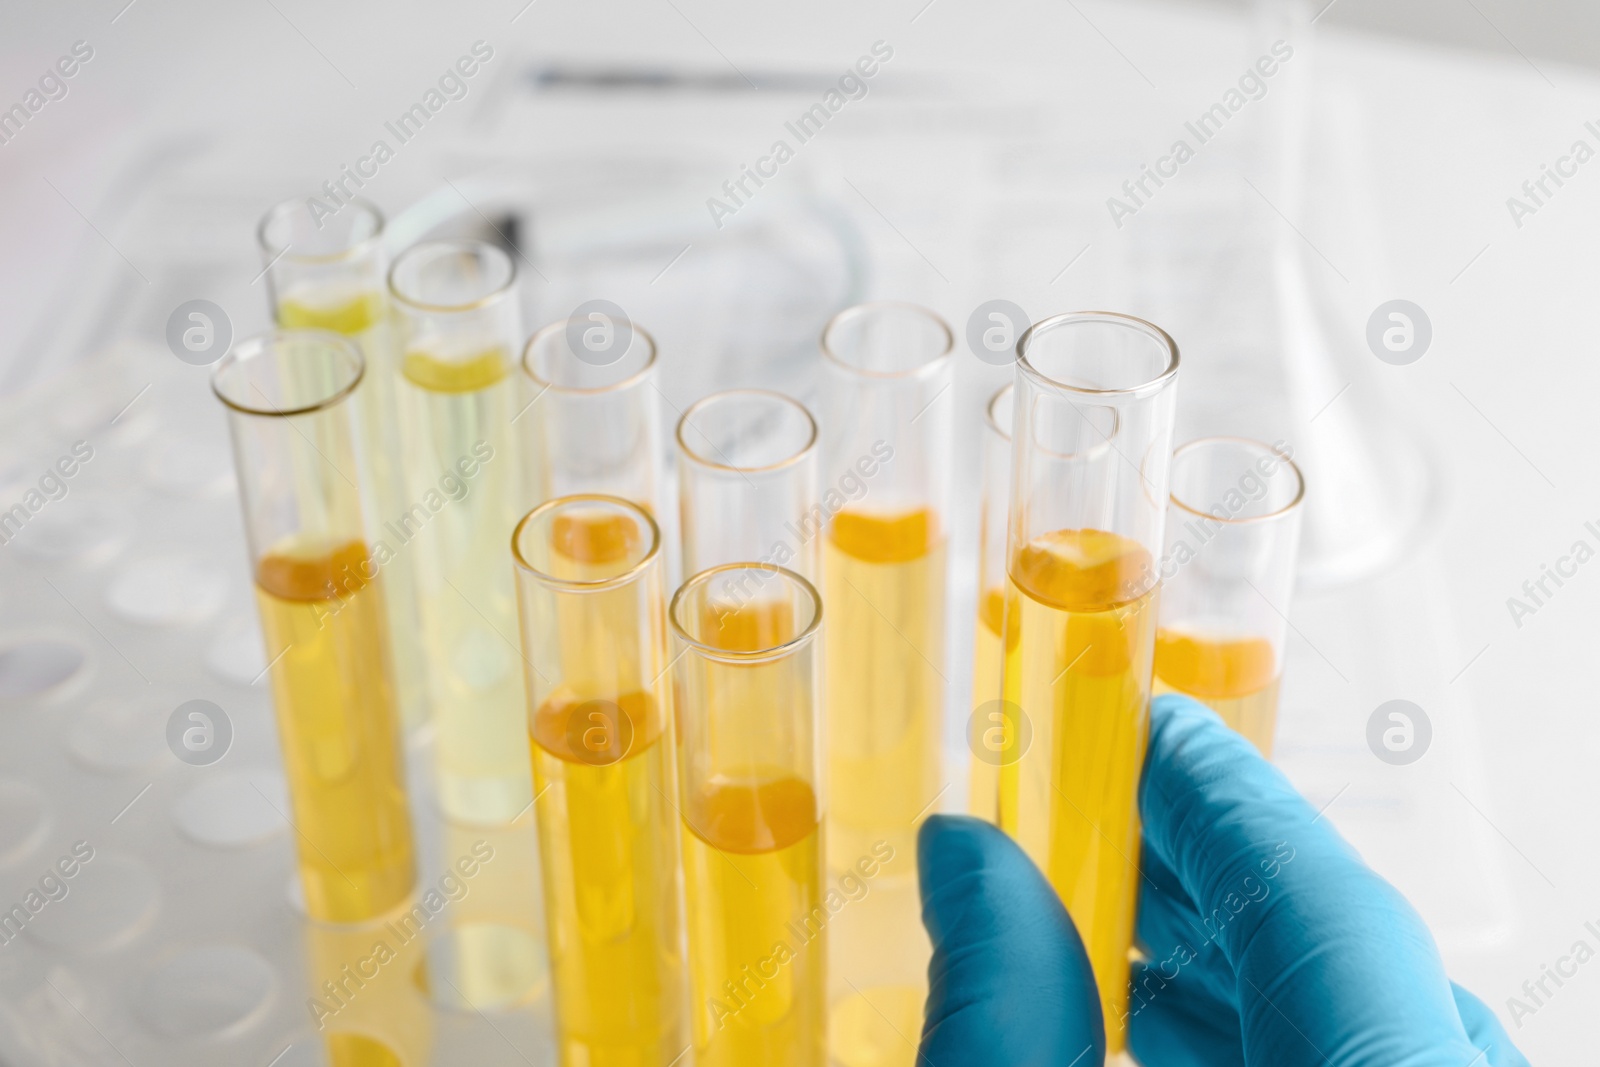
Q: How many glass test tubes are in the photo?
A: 11